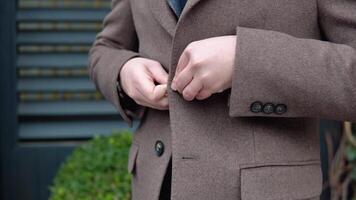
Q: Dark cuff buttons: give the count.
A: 3